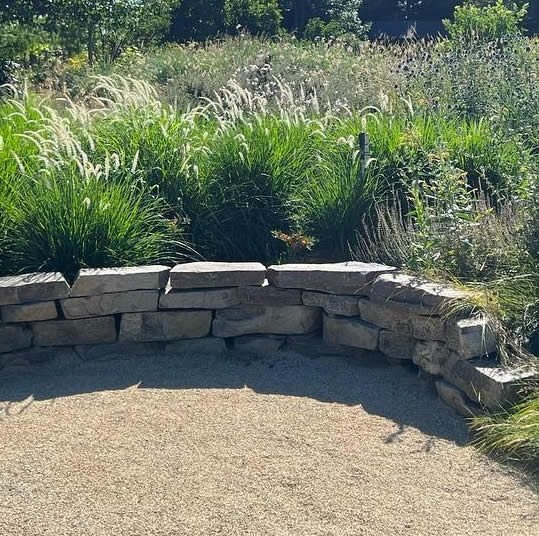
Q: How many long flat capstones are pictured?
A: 5